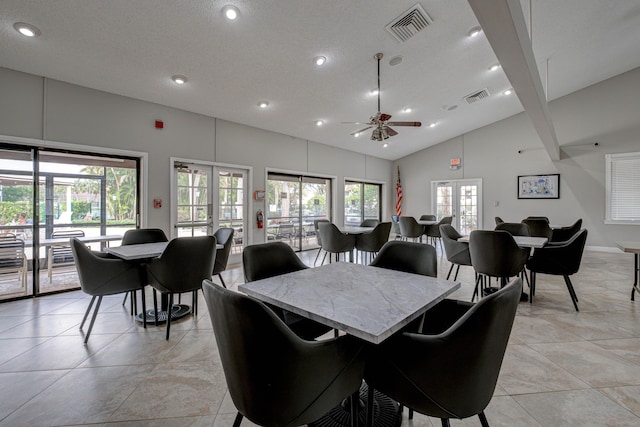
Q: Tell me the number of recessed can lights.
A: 14